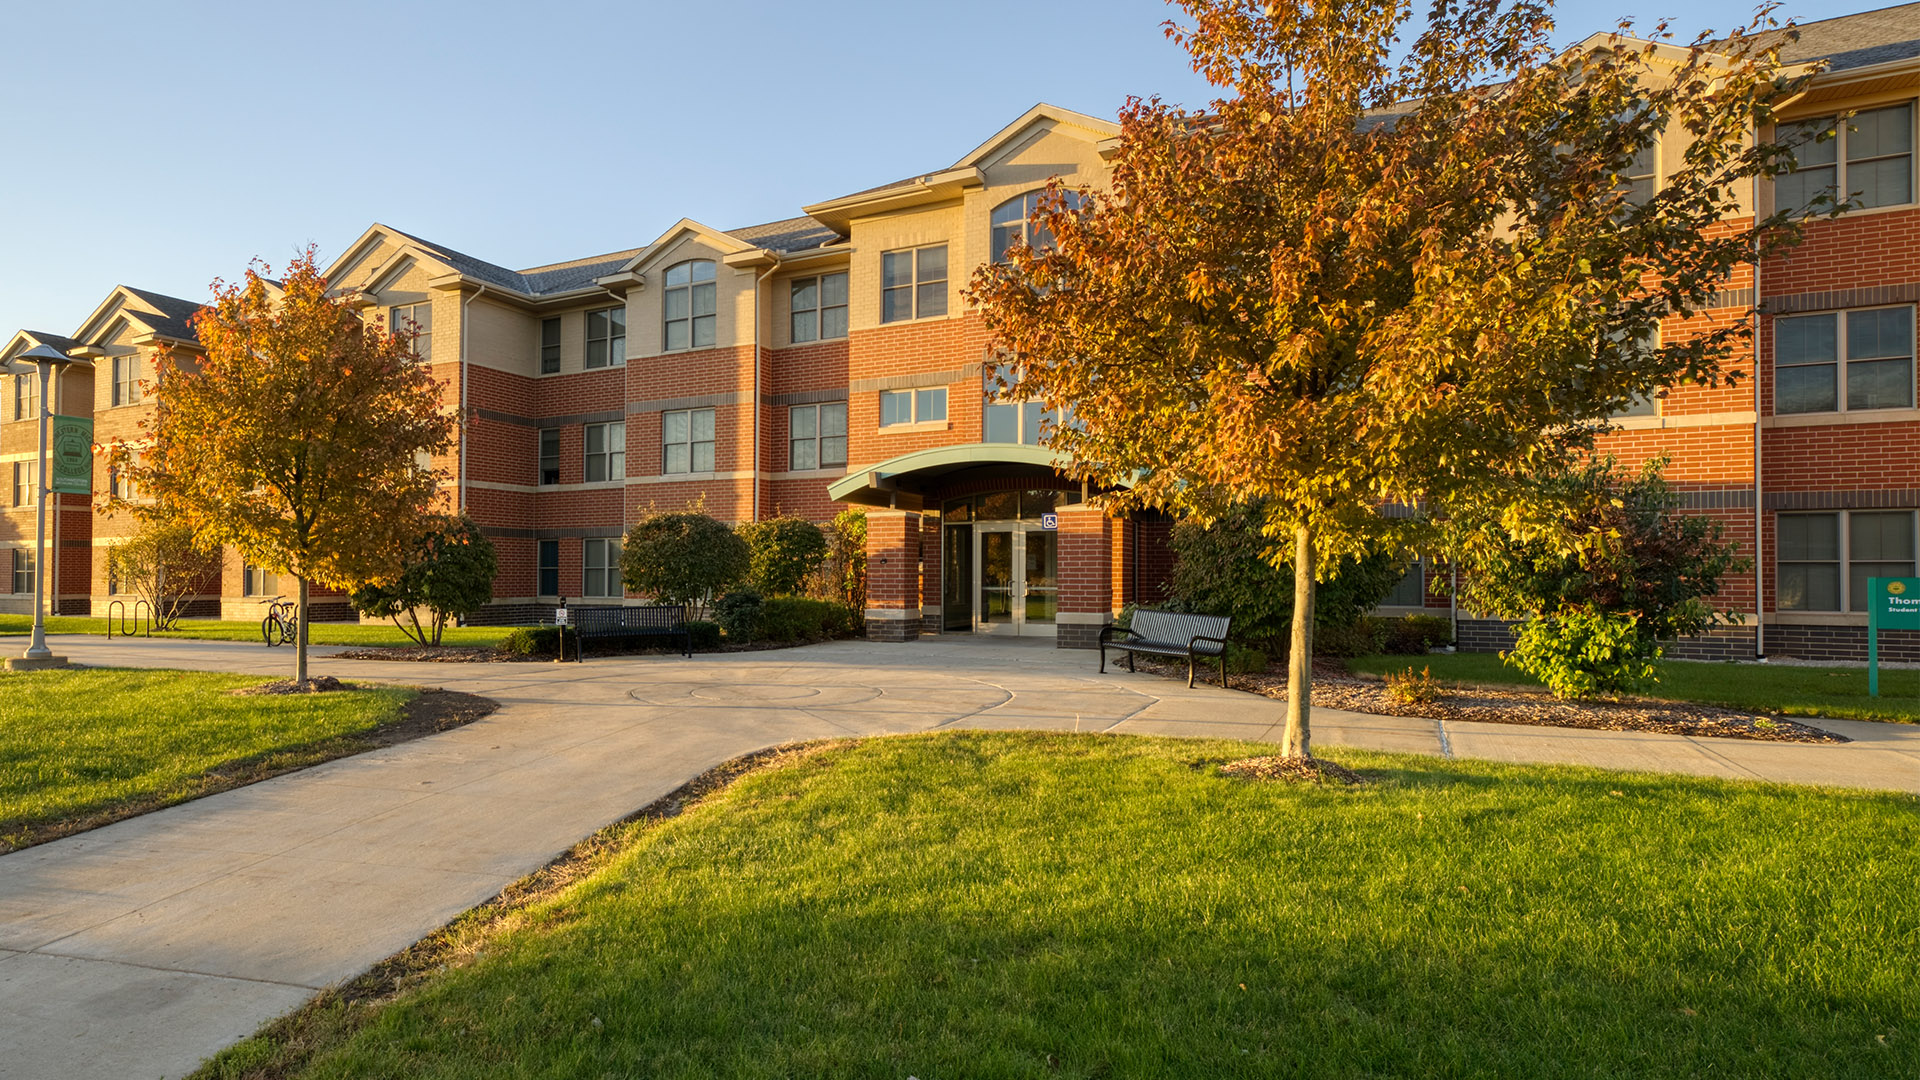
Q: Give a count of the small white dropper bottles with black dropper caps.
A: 0